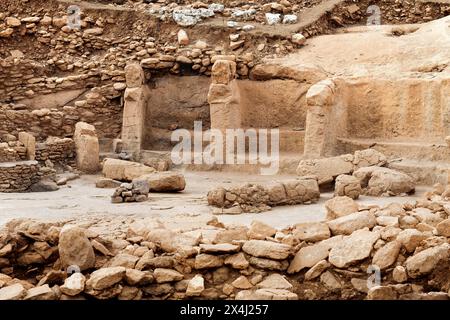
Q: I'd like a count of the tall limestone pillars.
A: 3